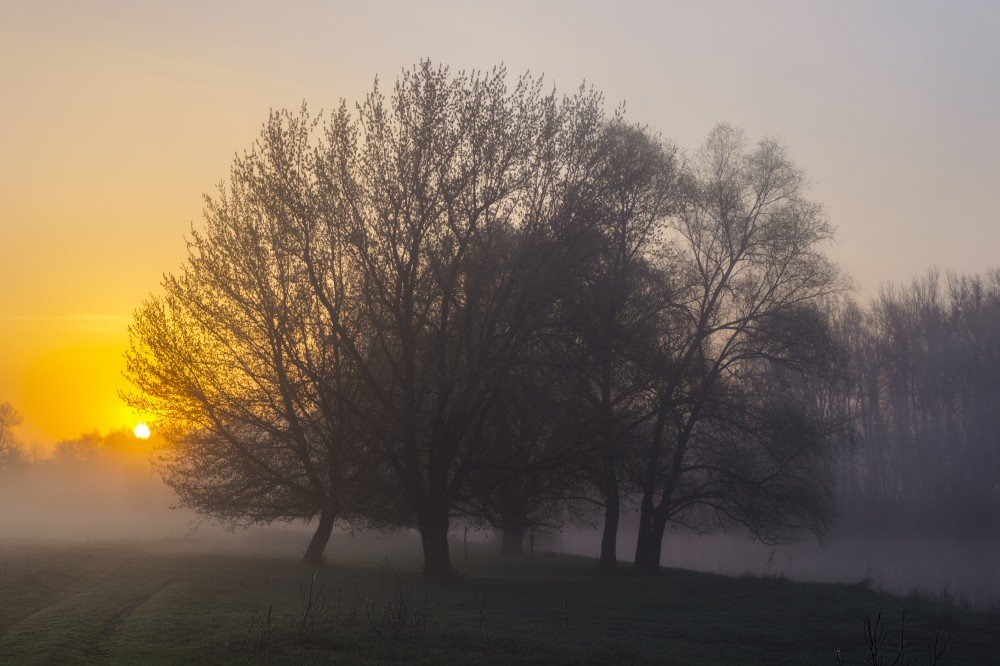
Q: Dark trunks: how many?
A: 5